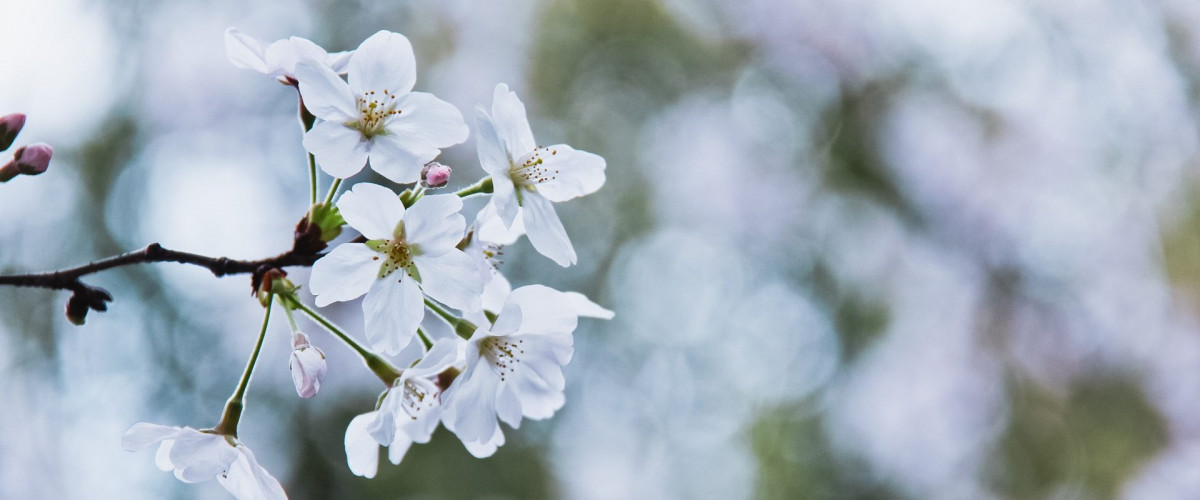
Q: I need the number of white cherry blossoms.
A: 8